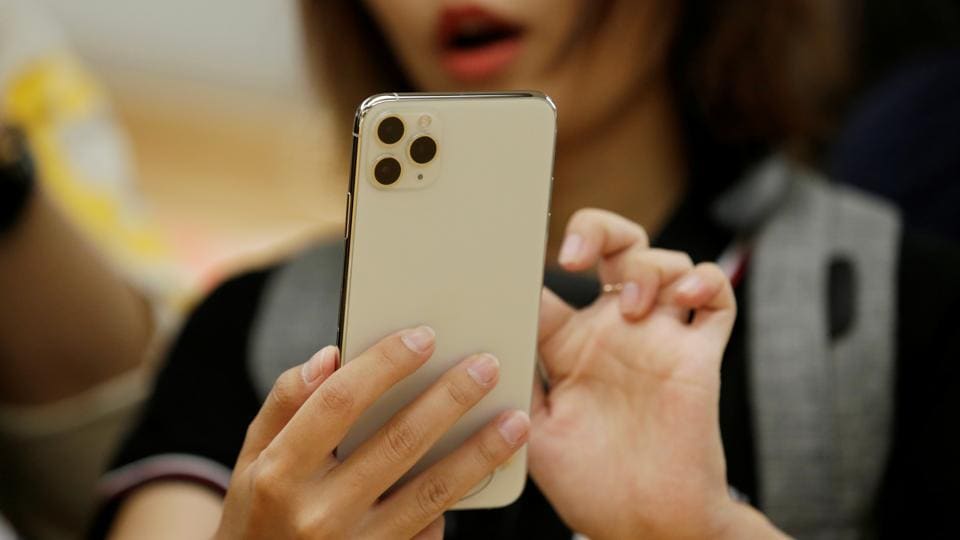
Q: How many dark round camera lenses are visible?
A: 3